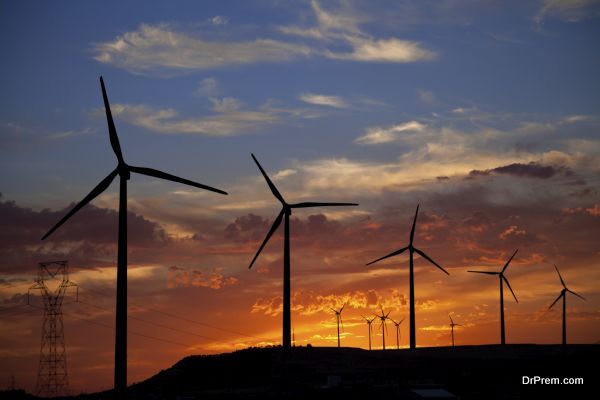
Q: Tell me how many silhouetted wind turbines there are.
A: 10